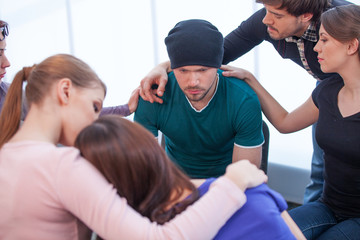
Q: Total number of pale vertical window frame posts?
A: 3